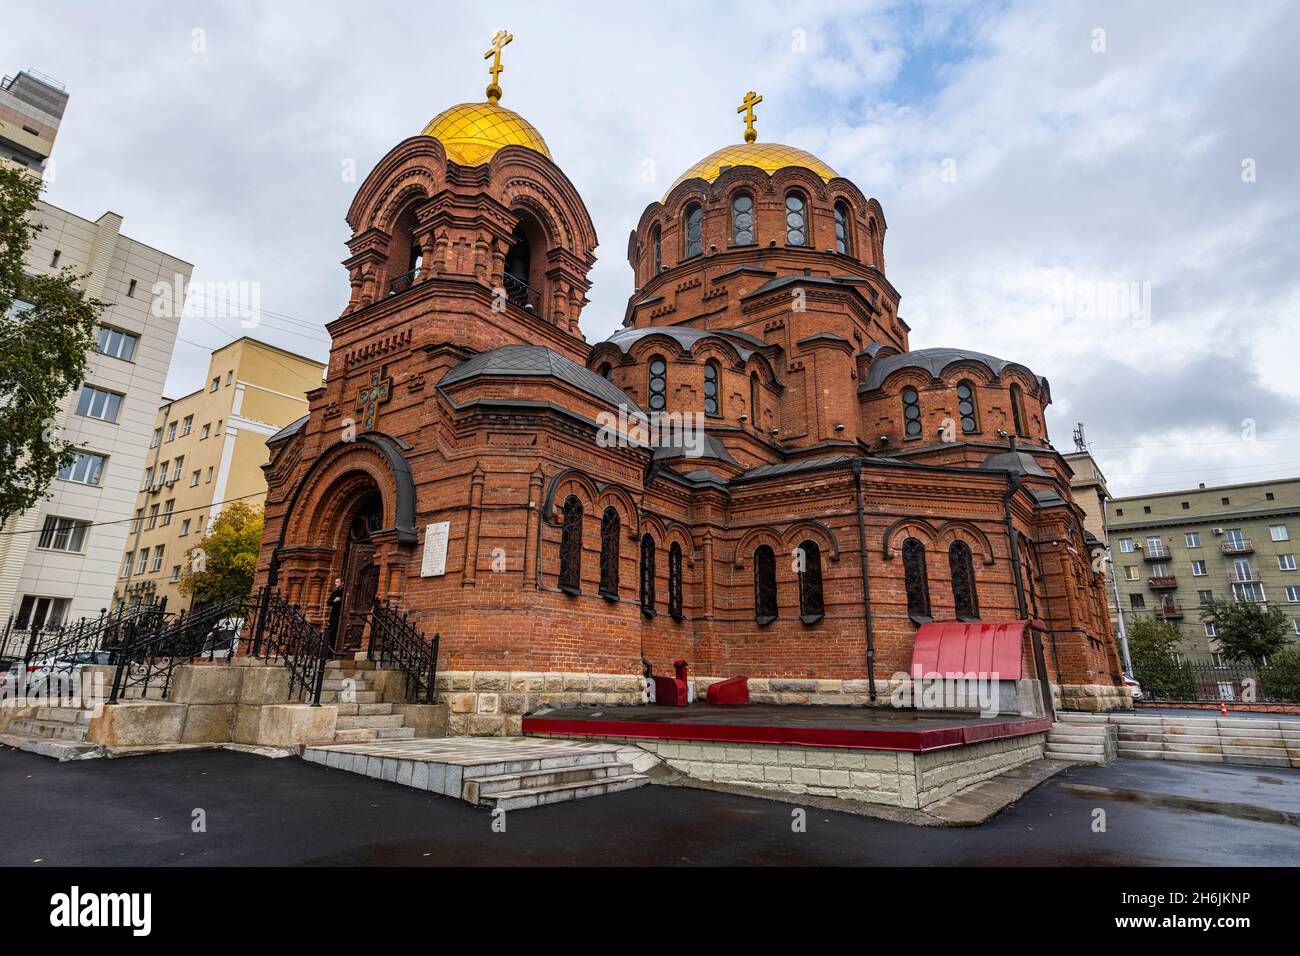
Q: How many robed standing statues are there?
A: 0